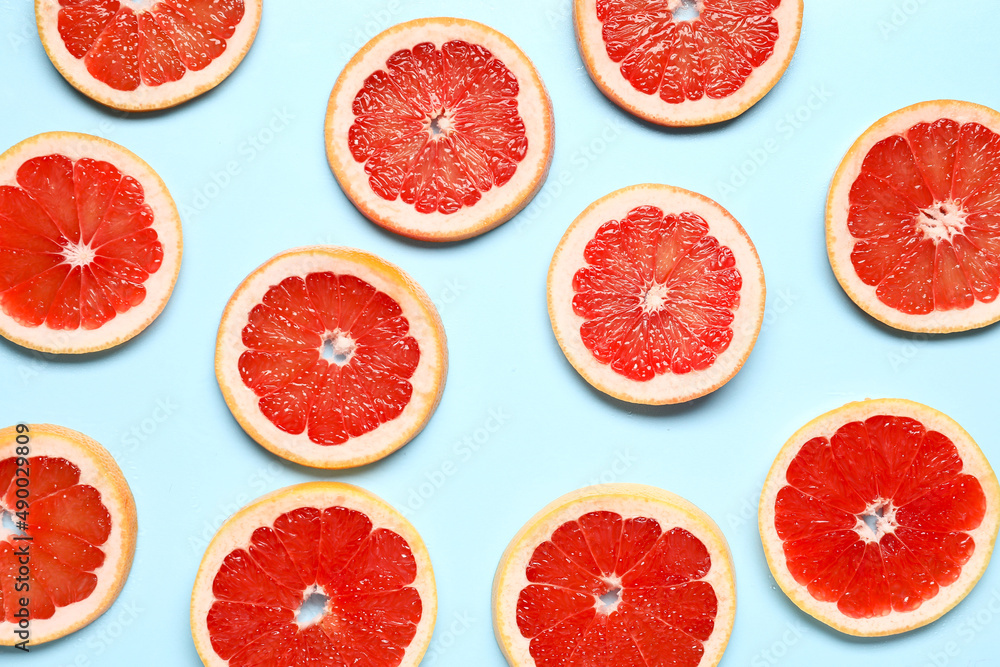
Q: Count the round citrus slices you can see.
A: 11